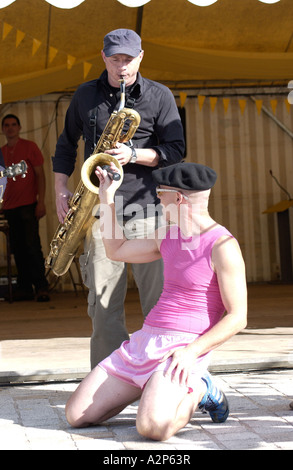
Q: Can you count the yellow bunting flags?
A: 14